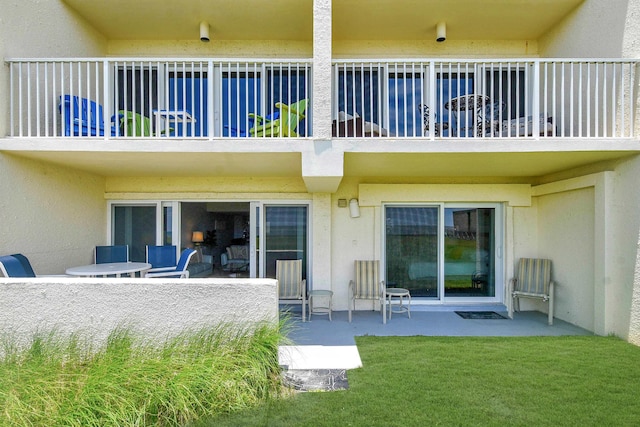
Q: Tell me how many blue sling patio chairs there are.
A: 4